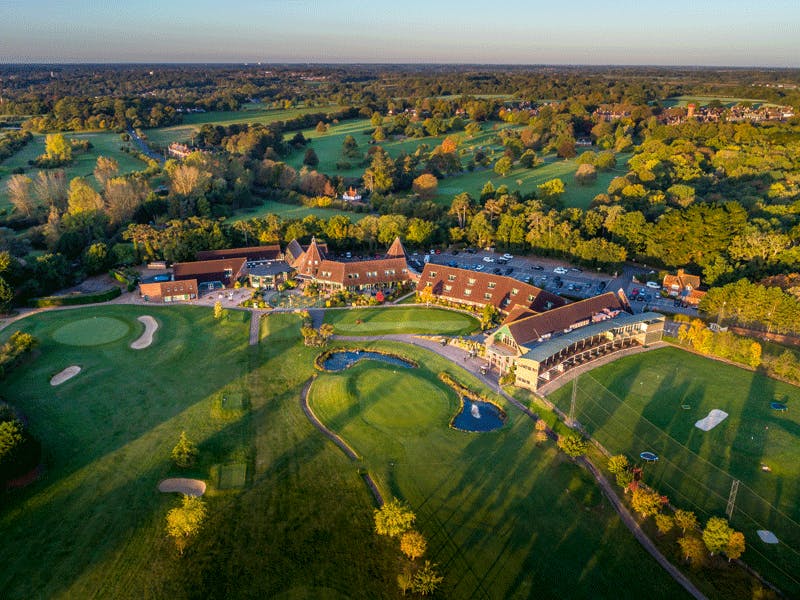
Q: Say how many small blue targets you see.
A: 2